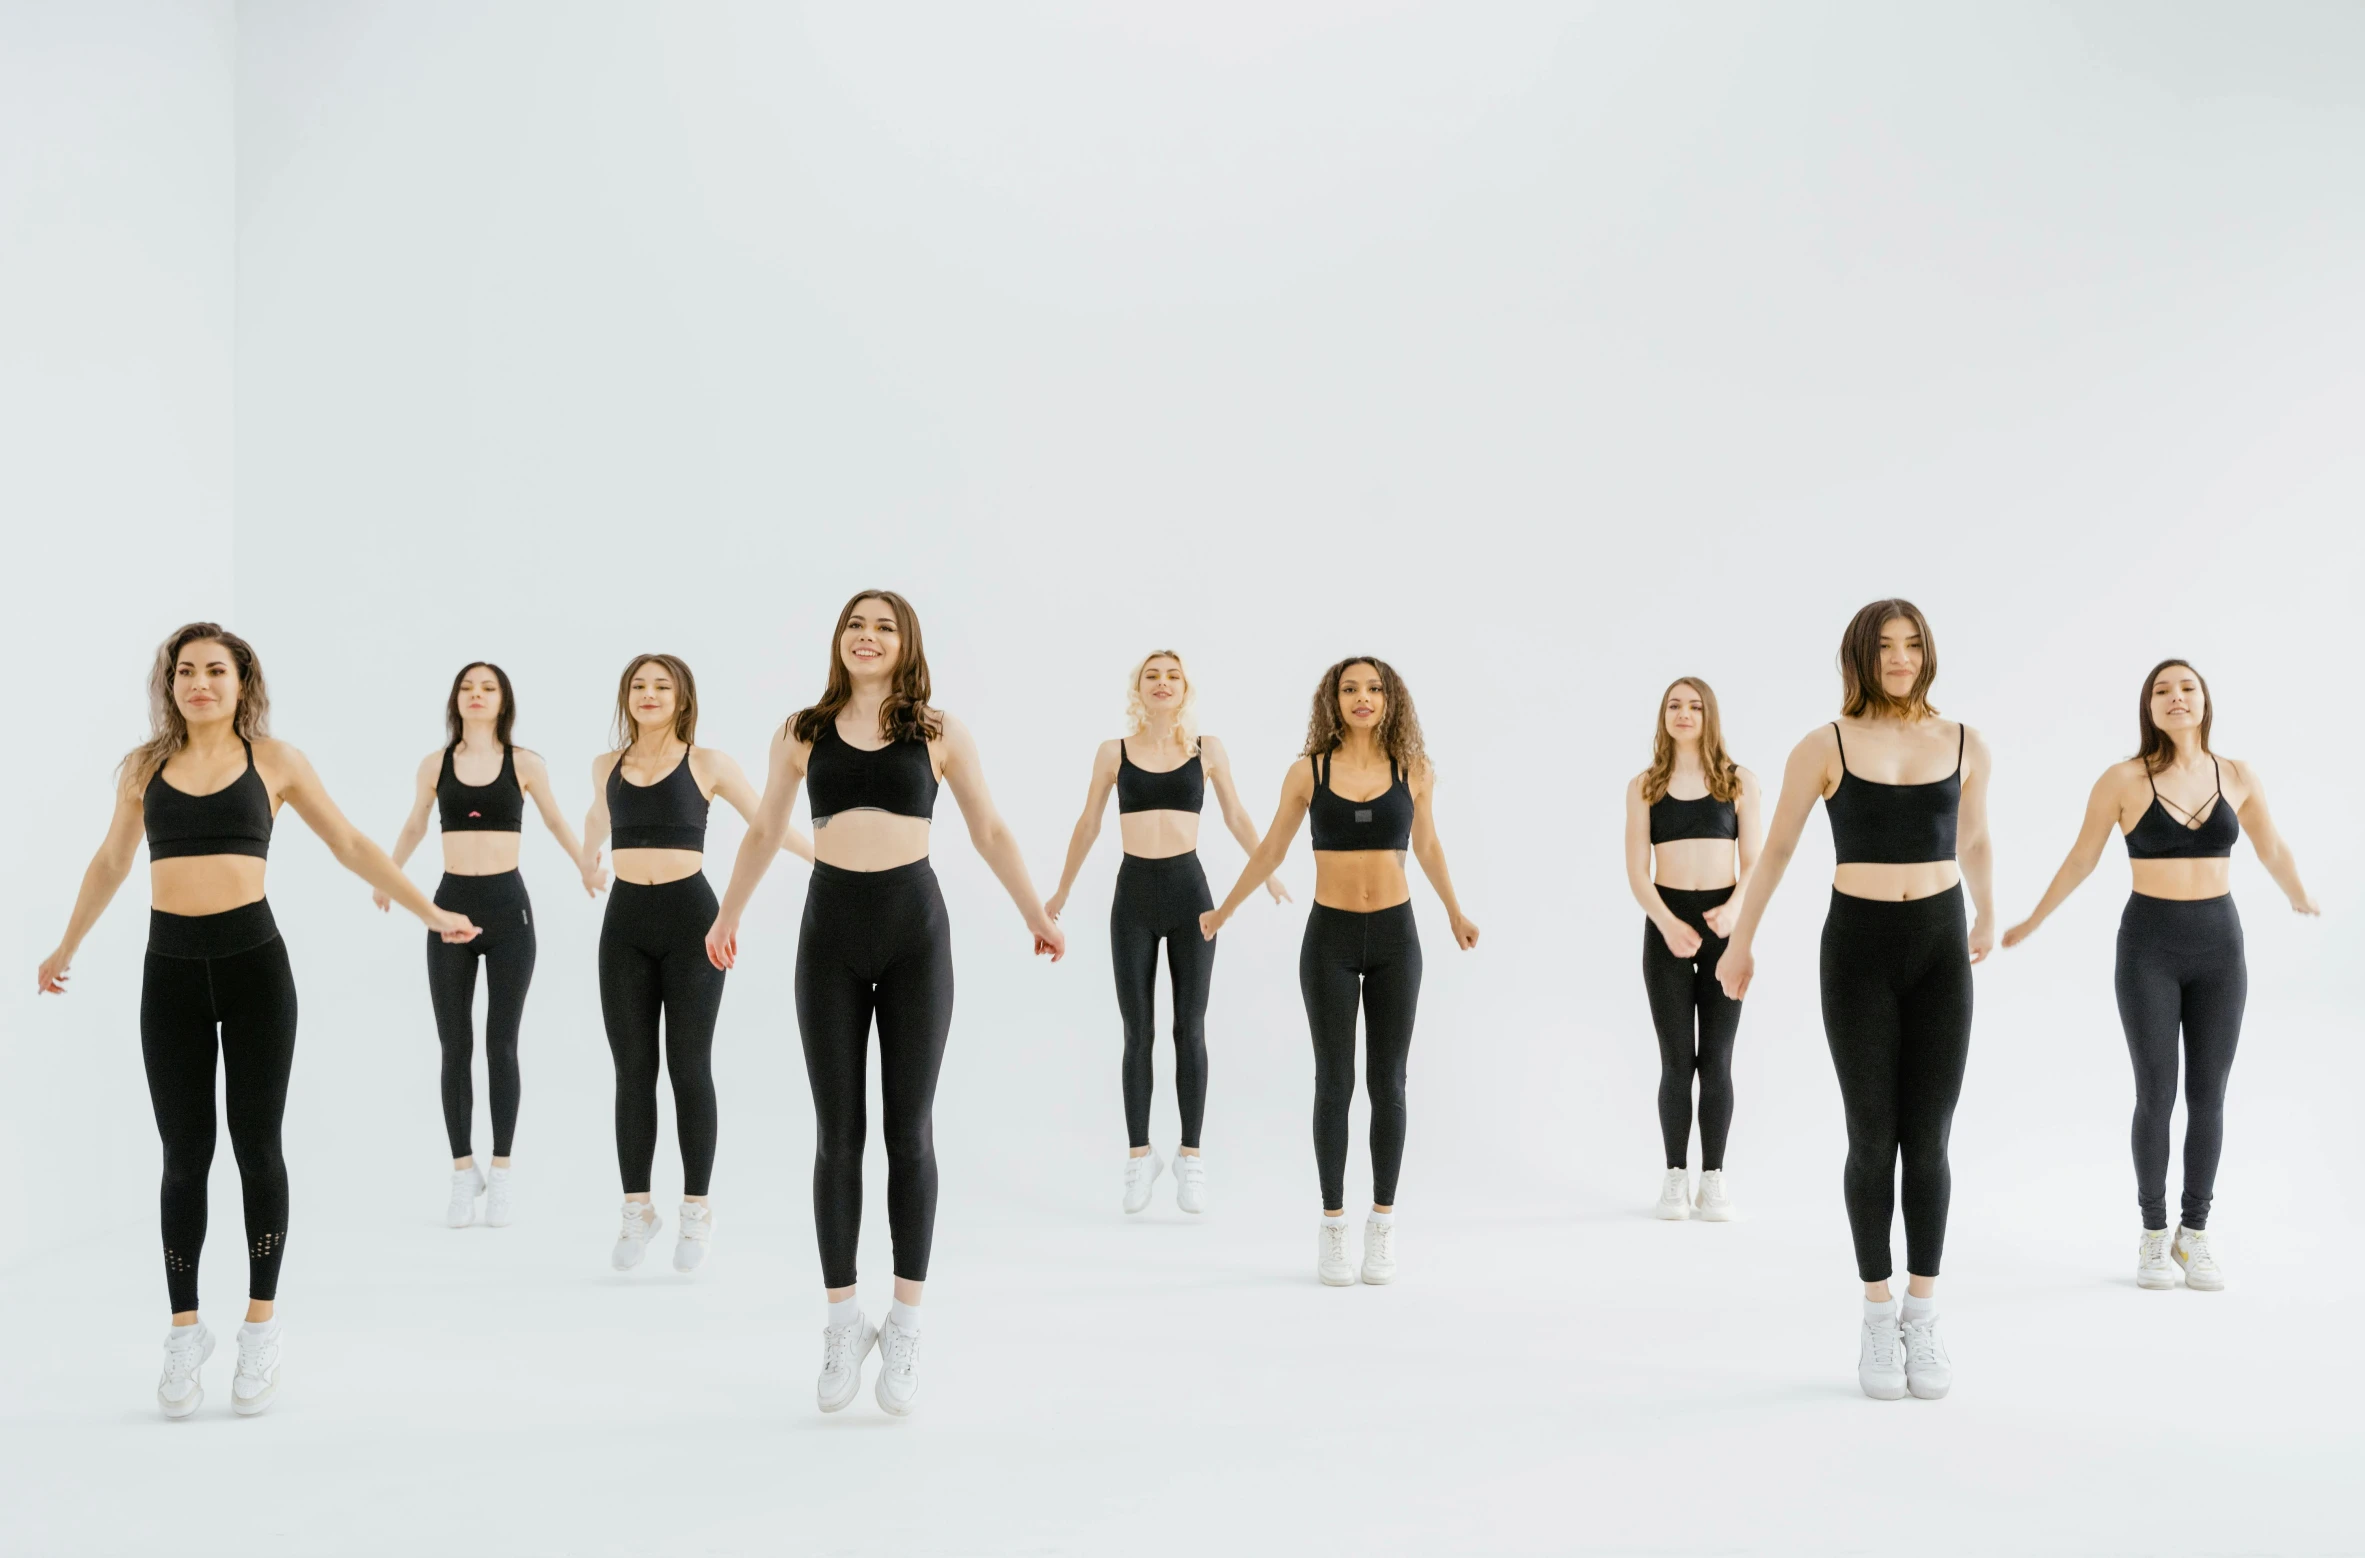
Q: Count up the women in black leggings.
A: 9